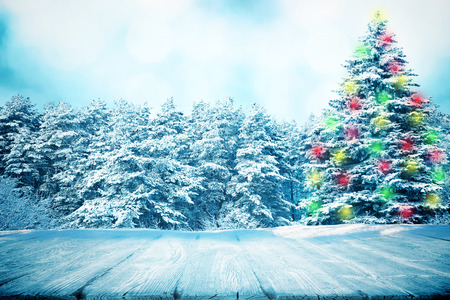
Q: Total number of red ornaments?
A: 11